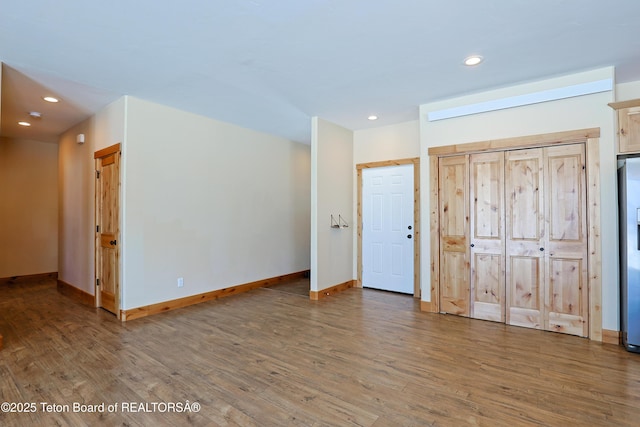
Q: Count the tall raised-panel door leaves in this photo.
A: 6